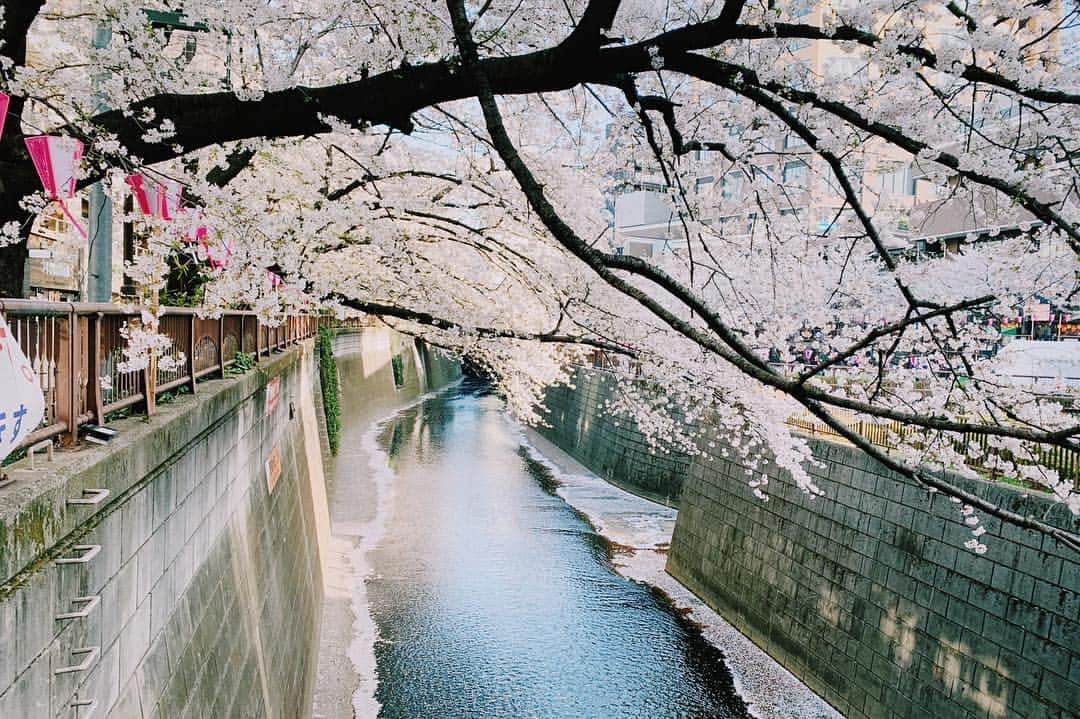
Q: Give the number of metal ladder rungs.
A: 5